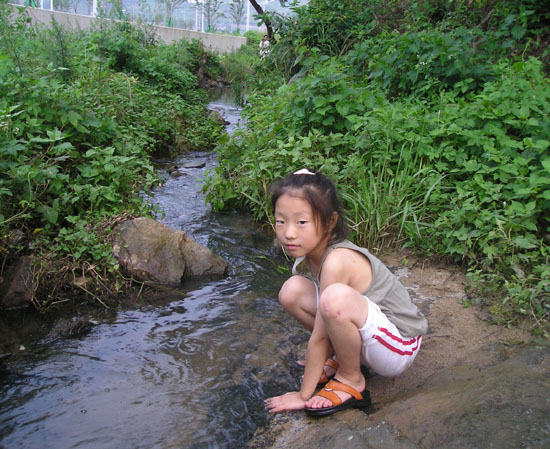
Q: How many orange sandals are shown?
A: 2